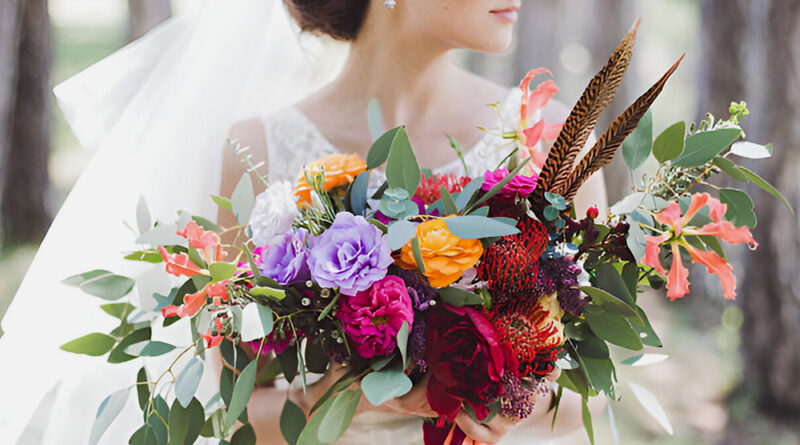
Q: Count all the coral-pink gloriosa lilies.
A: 3